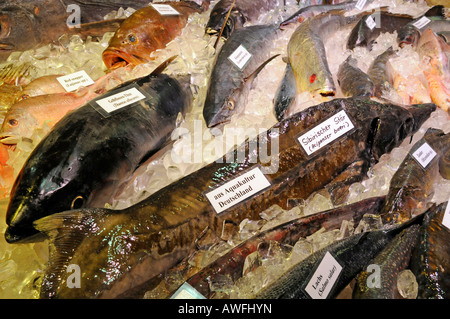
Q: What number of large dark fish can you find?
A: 2